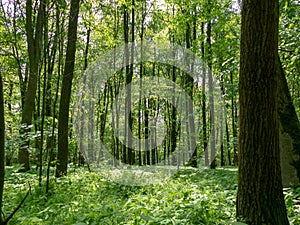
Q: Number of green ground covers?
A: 1